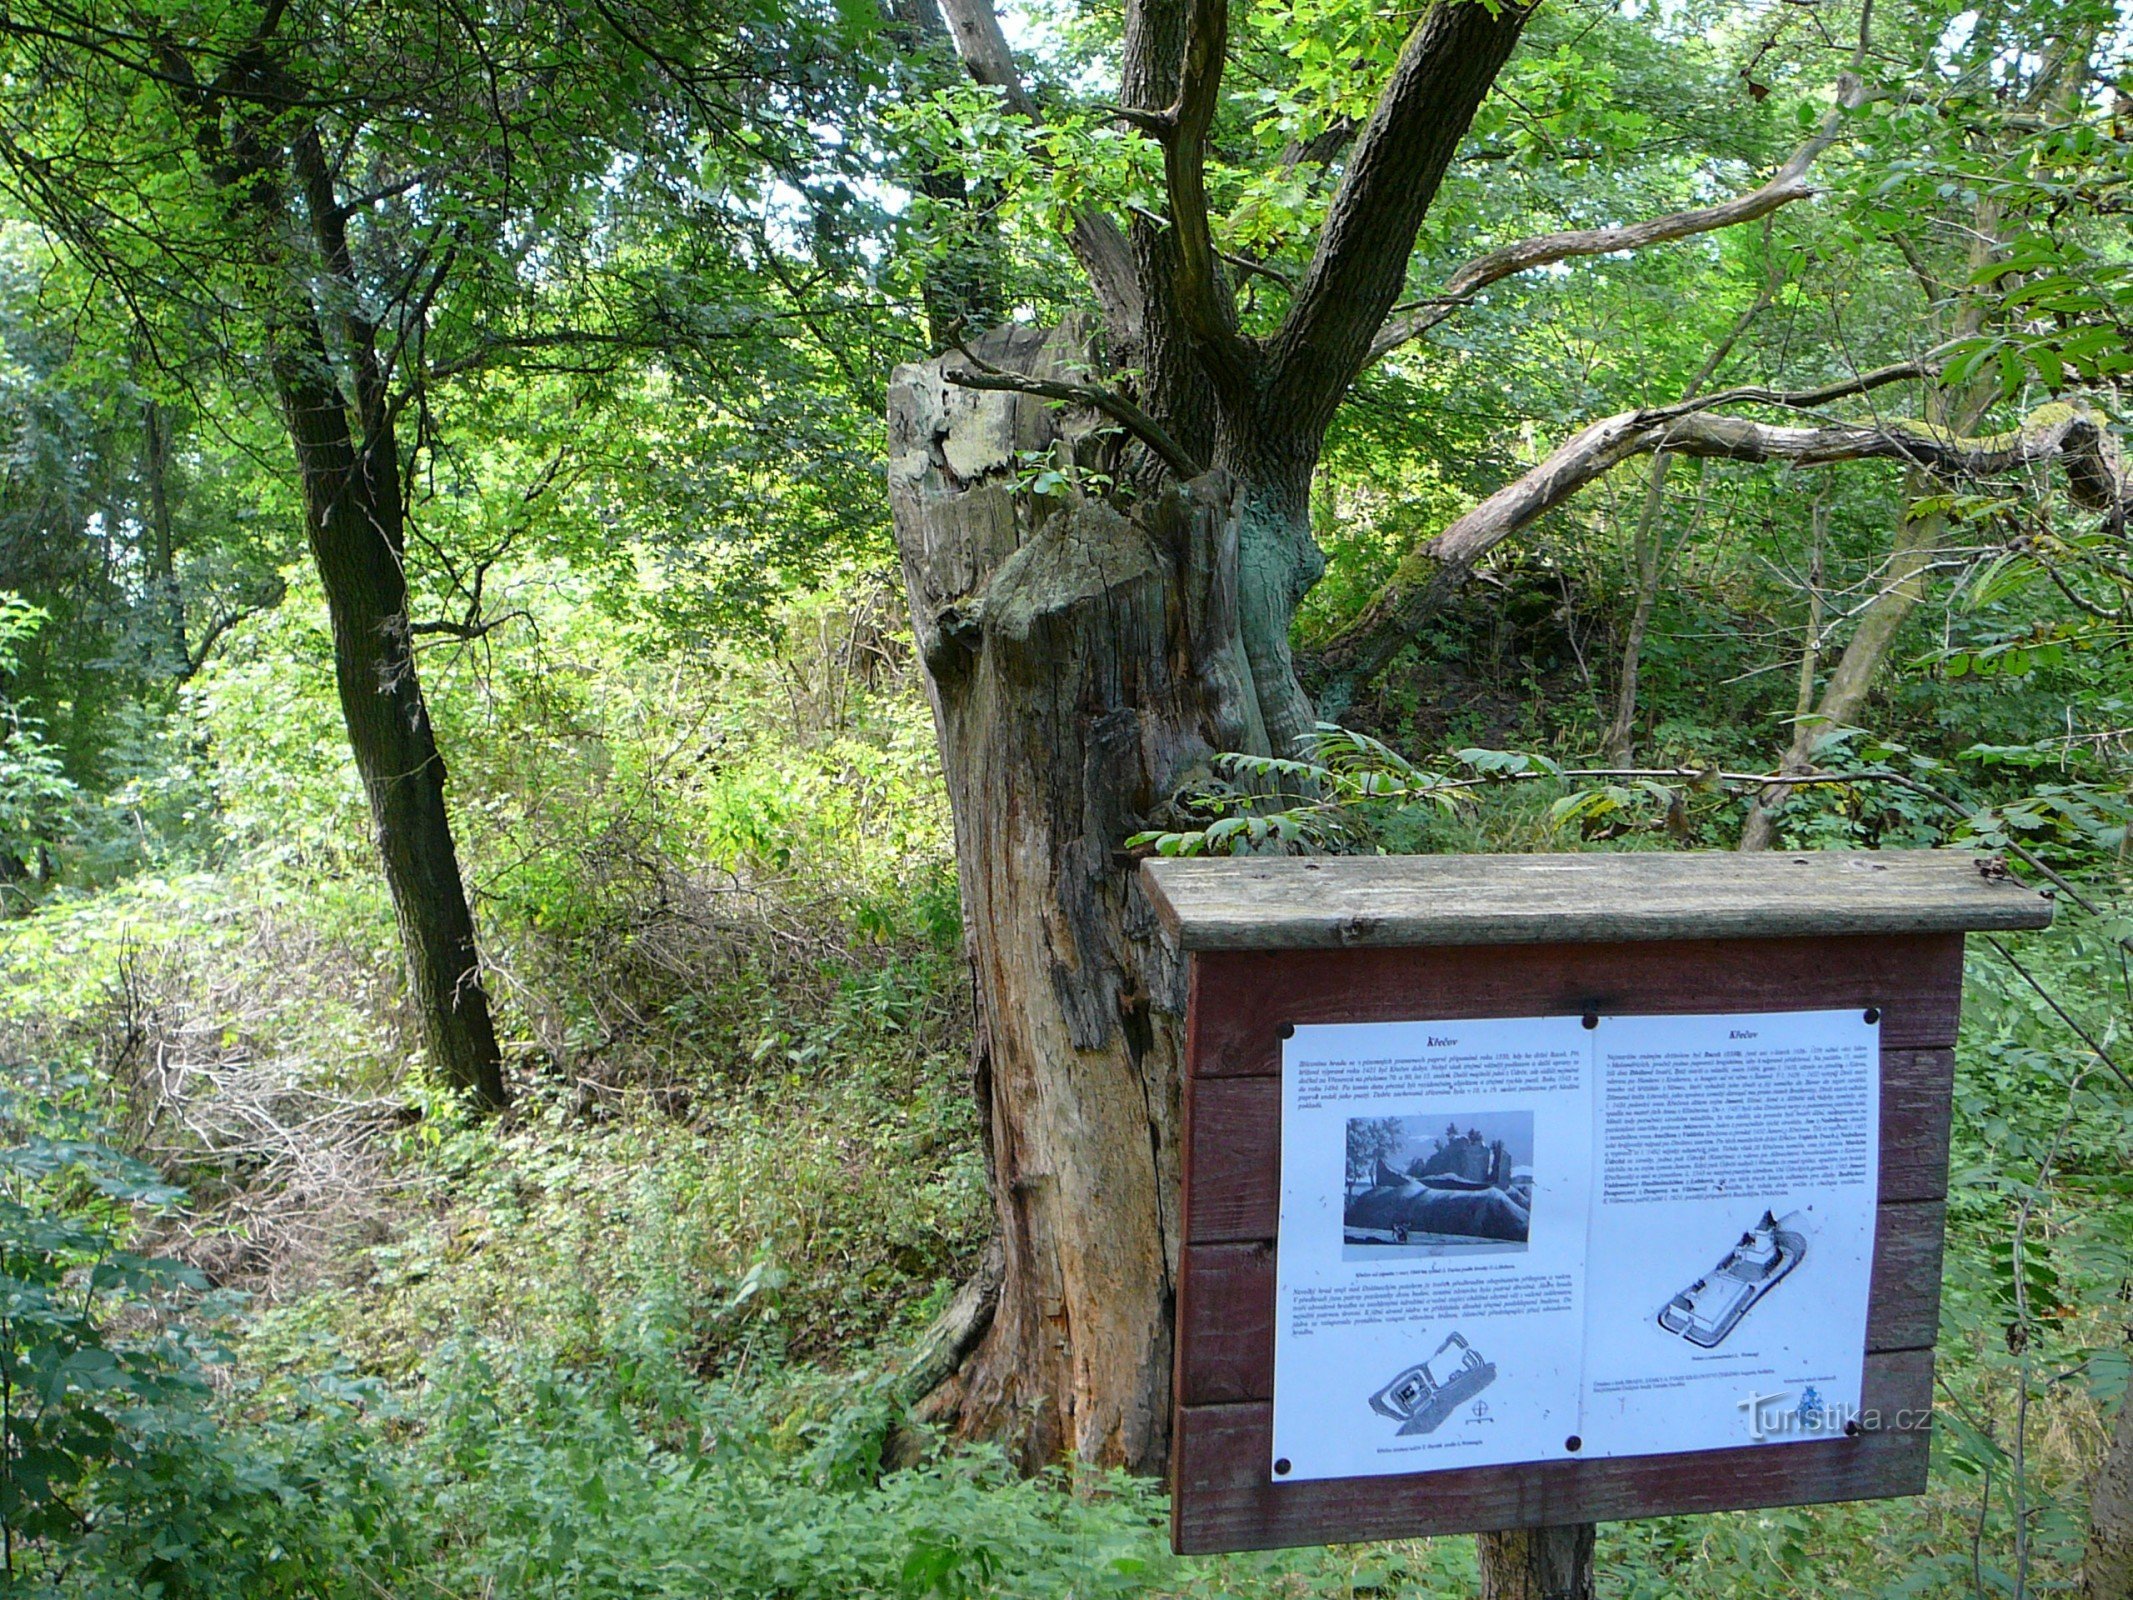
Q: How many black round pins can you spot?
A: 6